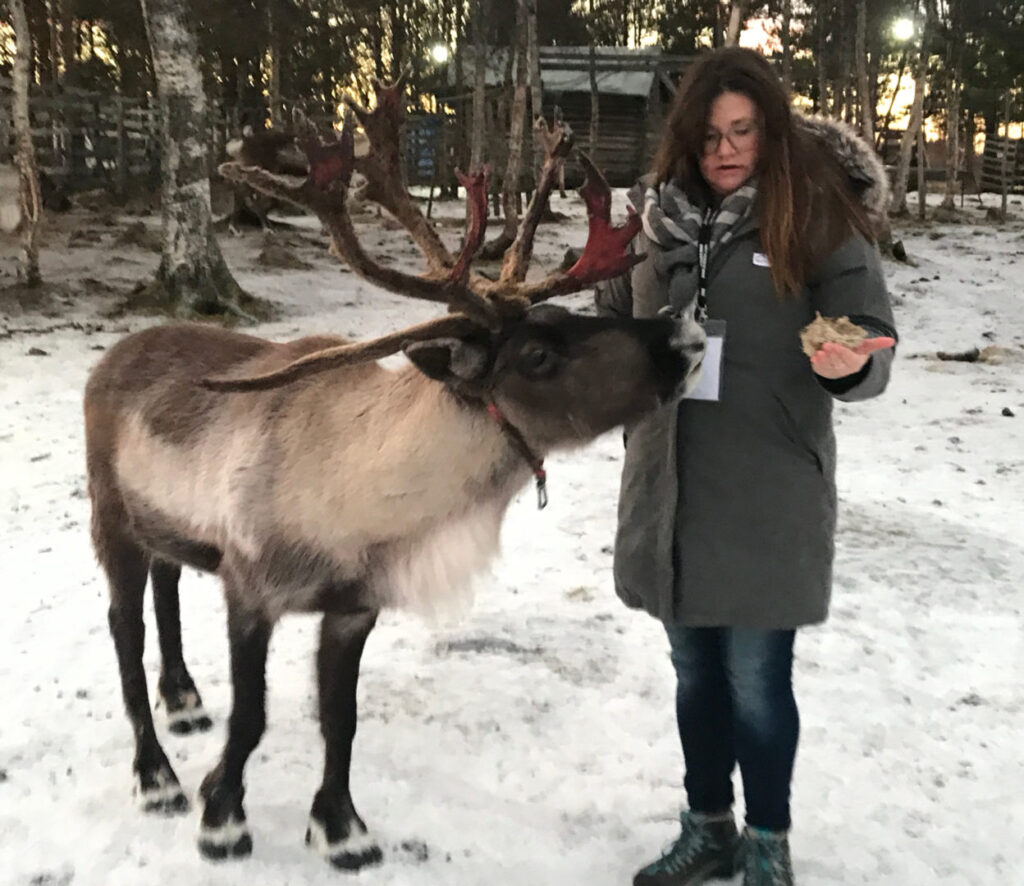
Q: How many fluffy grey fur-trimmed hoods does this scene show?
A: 1